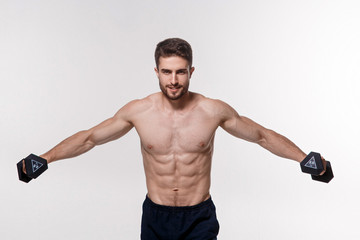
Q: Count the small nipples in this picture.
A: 2